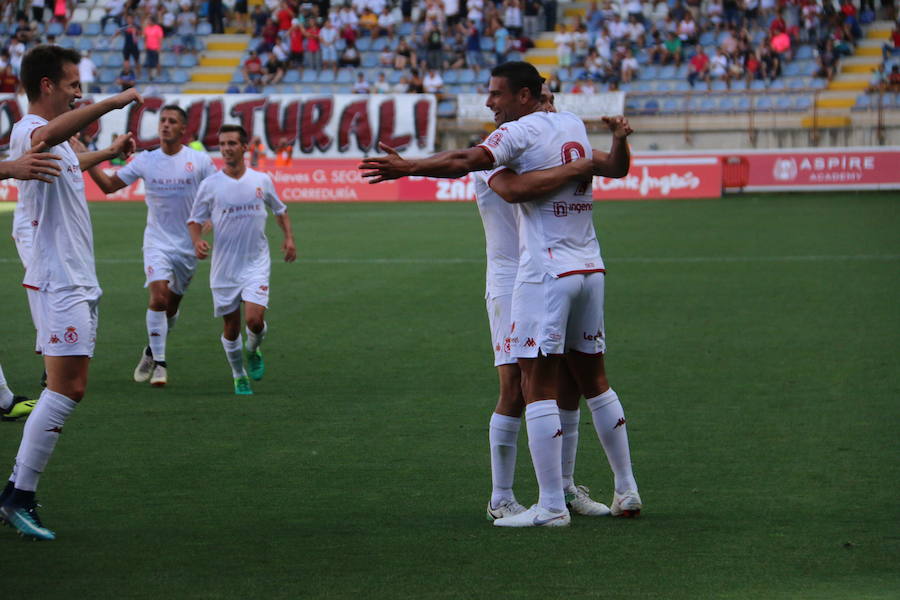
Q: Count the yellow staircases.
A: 3